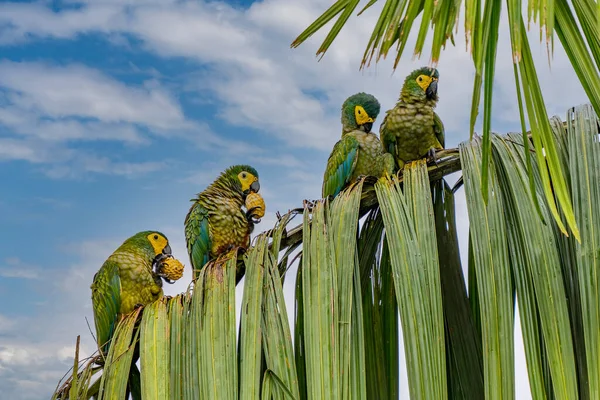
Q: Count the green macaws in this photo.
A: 4